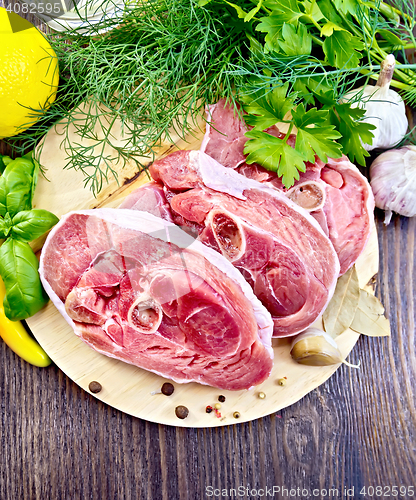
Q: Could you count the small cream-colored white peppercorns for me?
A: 4